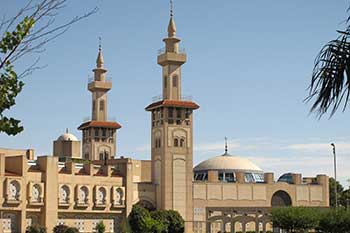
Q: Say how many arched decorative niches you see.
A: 6